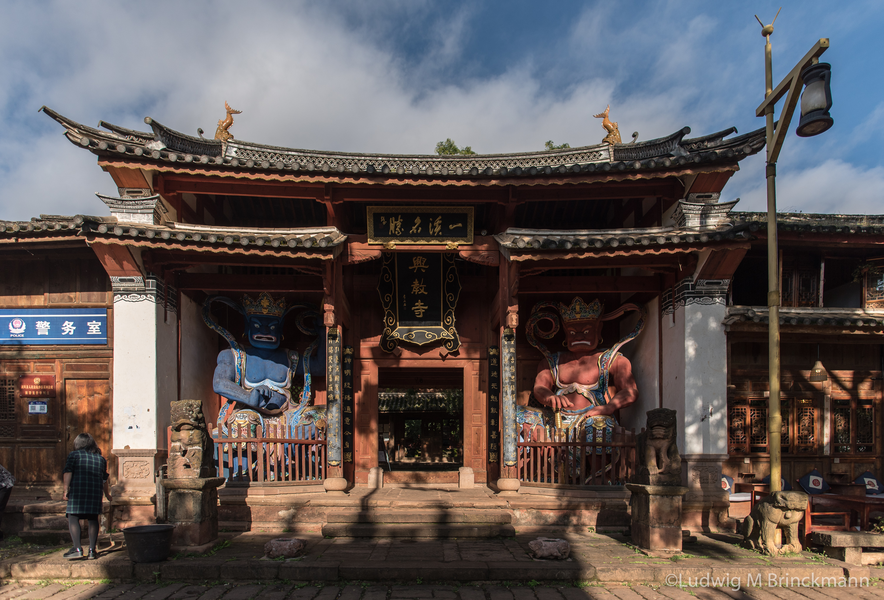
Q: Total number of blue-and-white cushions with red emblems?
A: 4